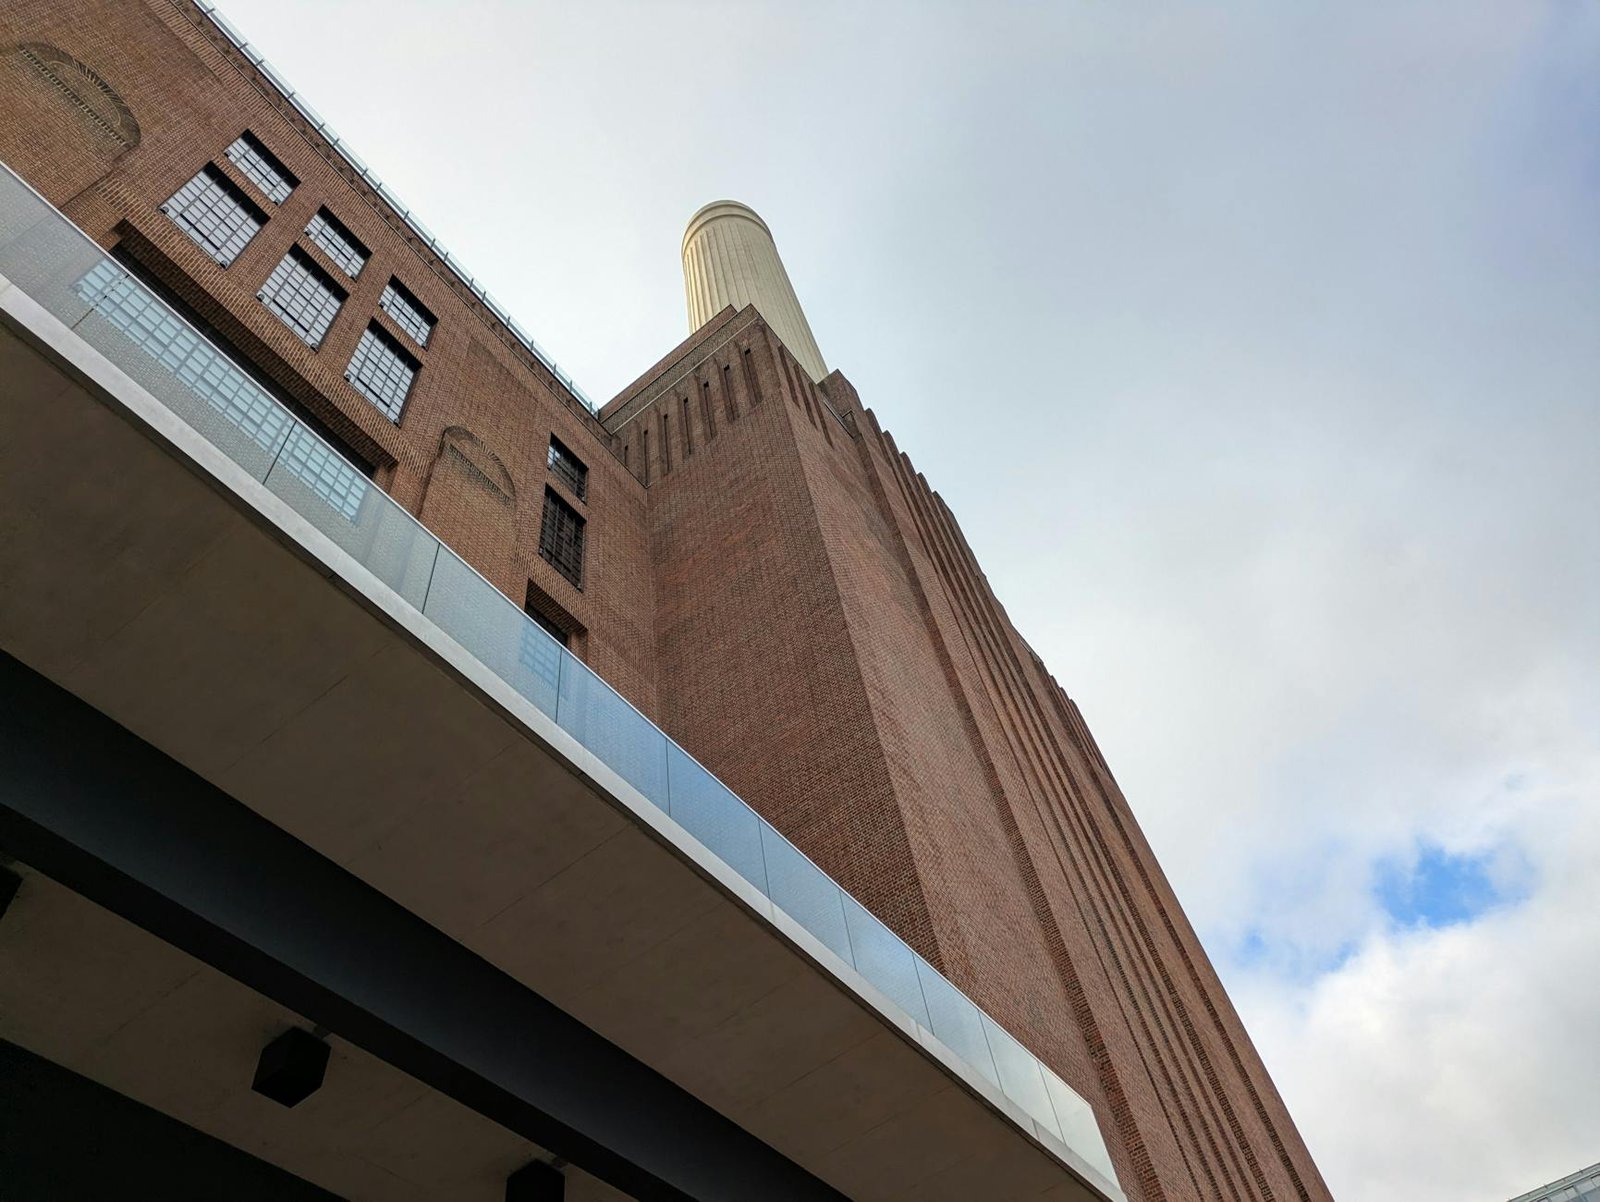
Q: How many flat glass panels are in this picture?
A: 11